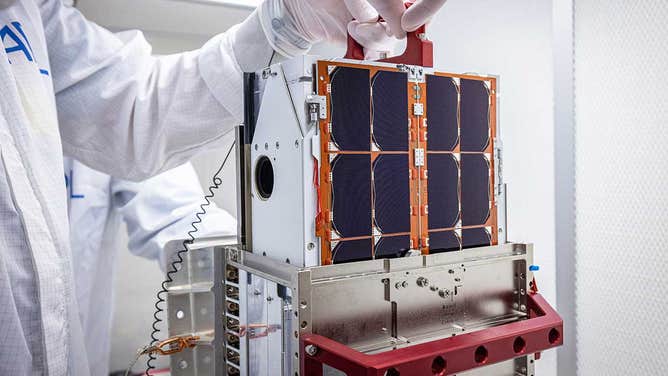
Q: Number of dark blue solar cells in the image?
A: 12